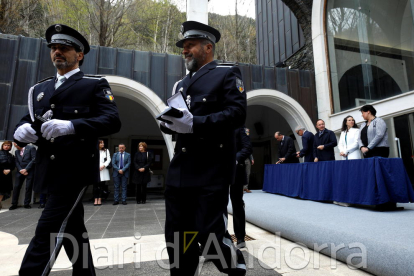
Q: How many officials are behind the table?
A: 5